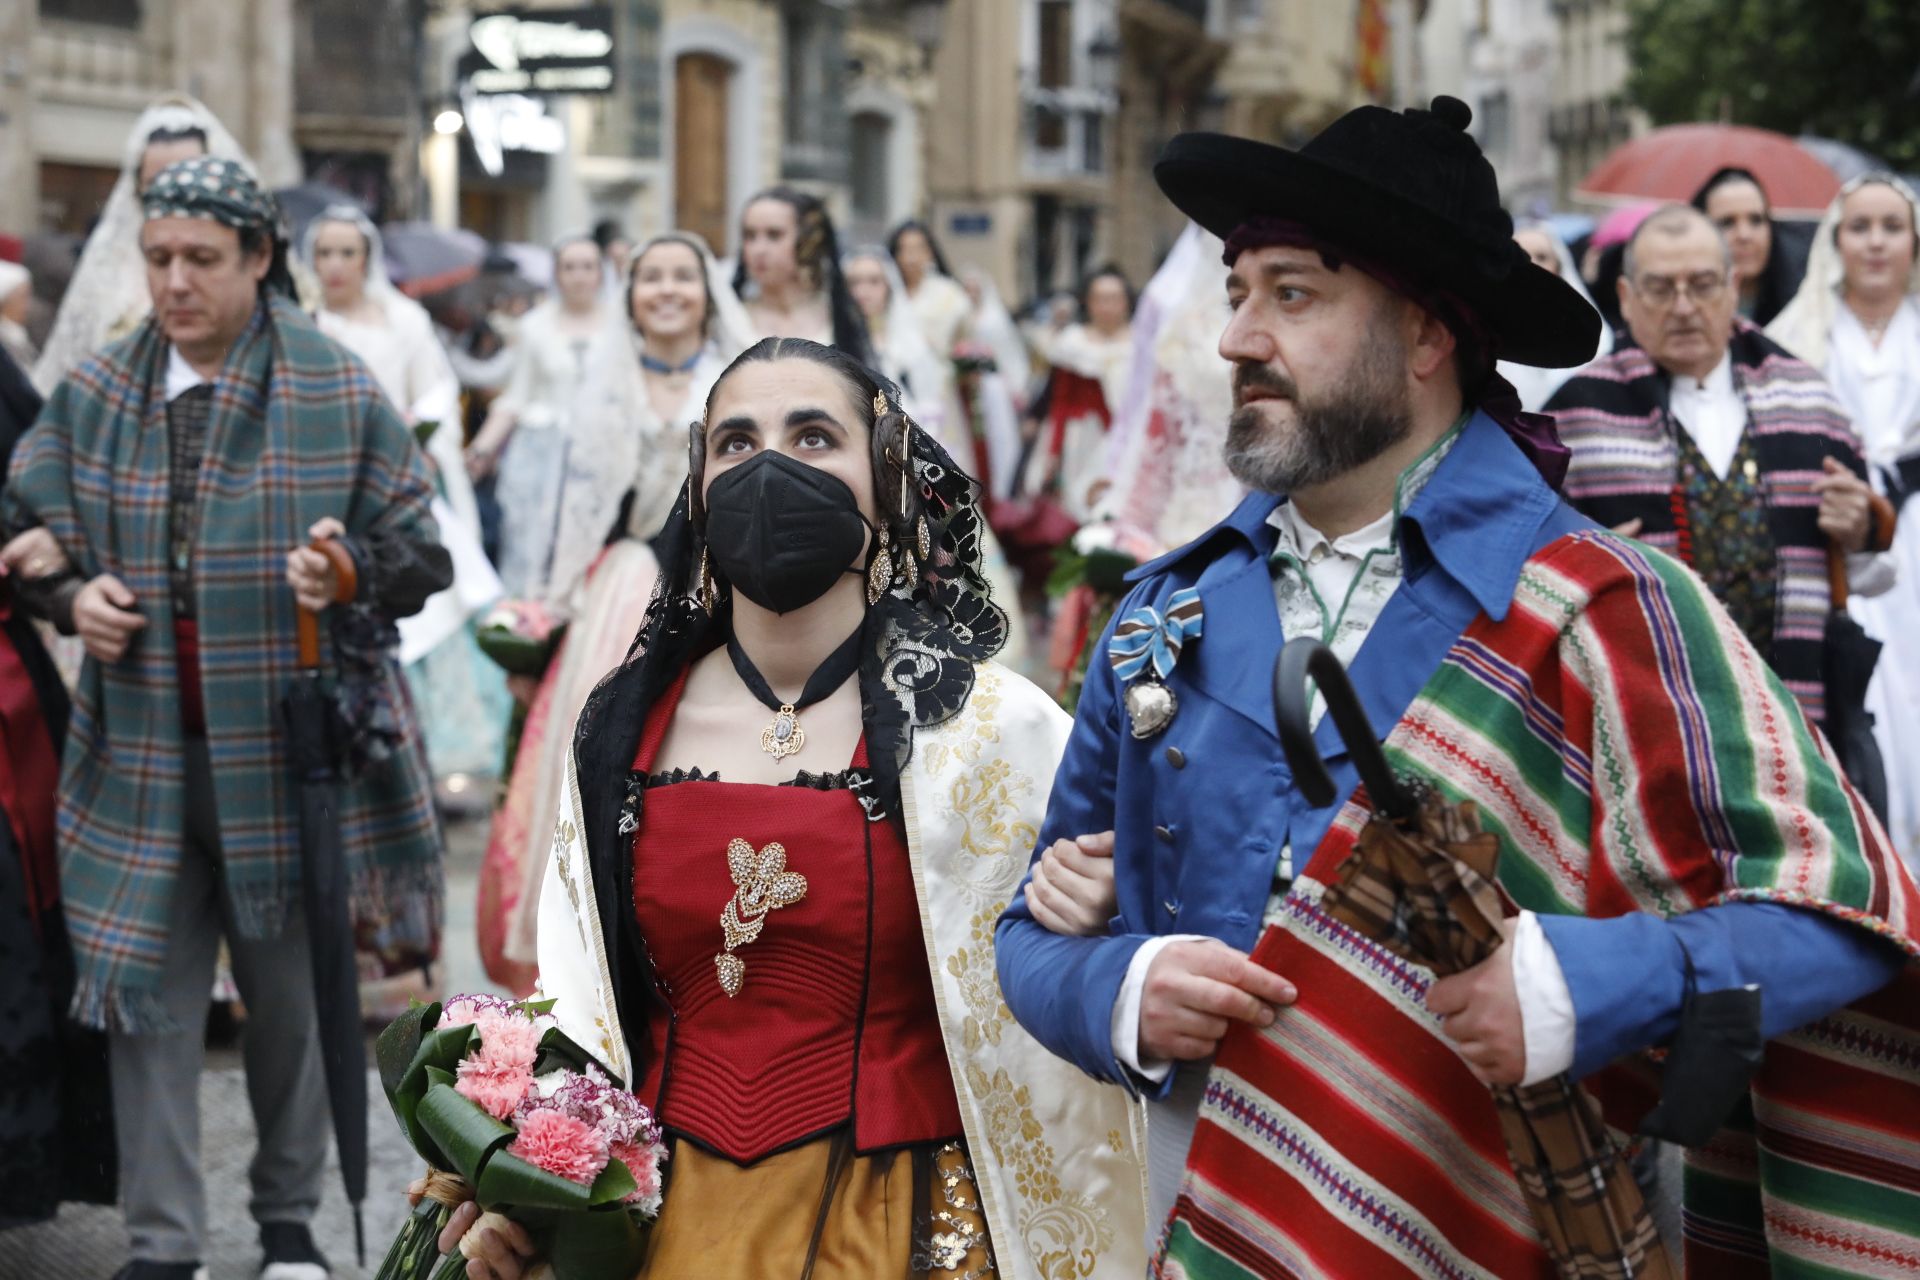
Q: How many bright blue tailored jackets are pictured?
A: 1